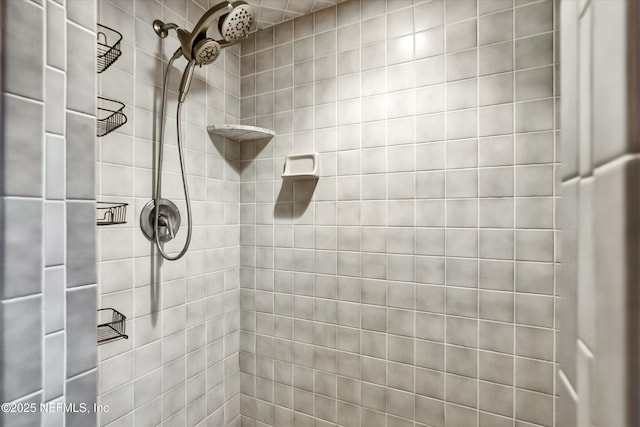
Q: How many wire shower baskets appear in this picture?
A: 4